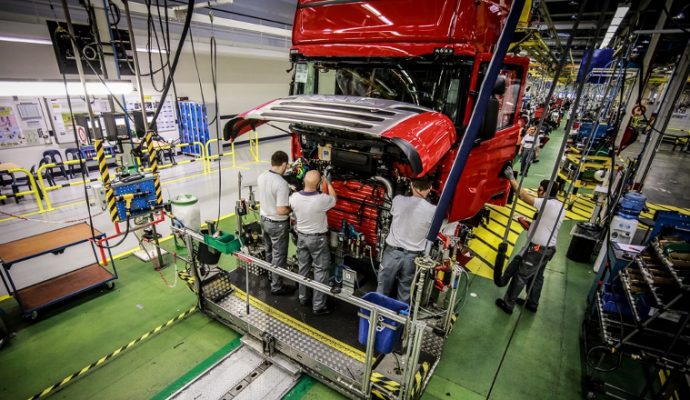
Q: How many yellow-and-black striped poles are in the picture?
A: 2